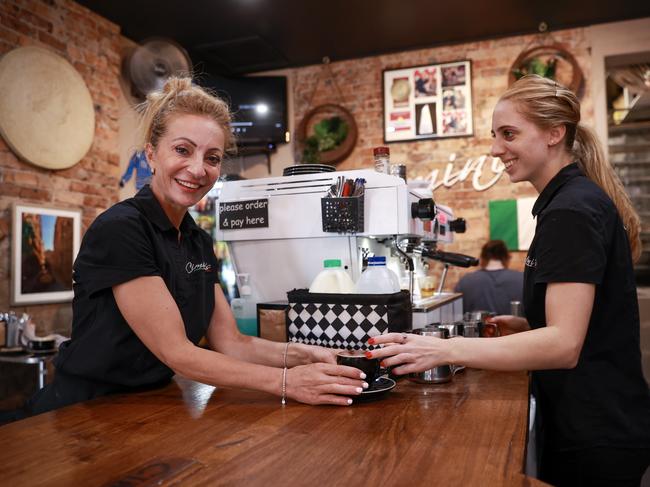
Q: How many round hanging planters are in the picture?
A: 2